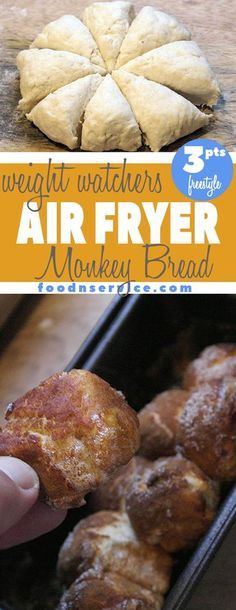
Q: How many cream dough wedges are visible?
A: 8